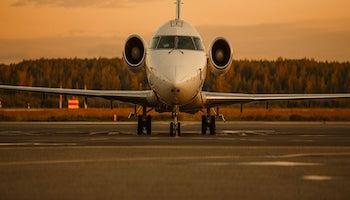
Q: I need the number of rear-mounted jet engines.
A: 2